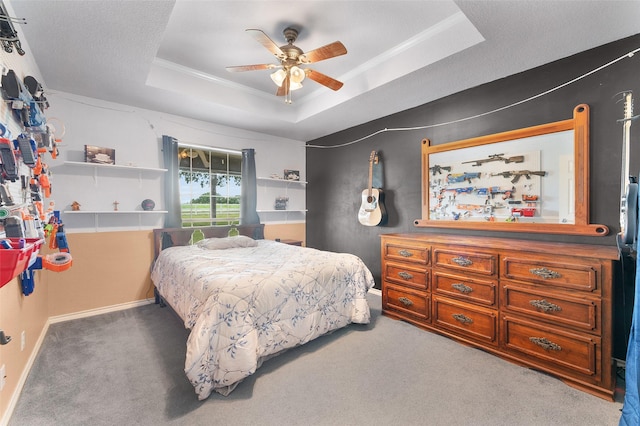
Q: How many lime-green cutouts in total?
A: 2